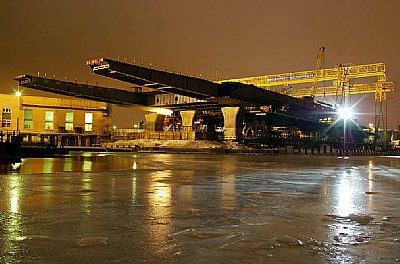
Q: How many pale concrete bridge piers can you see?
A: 3